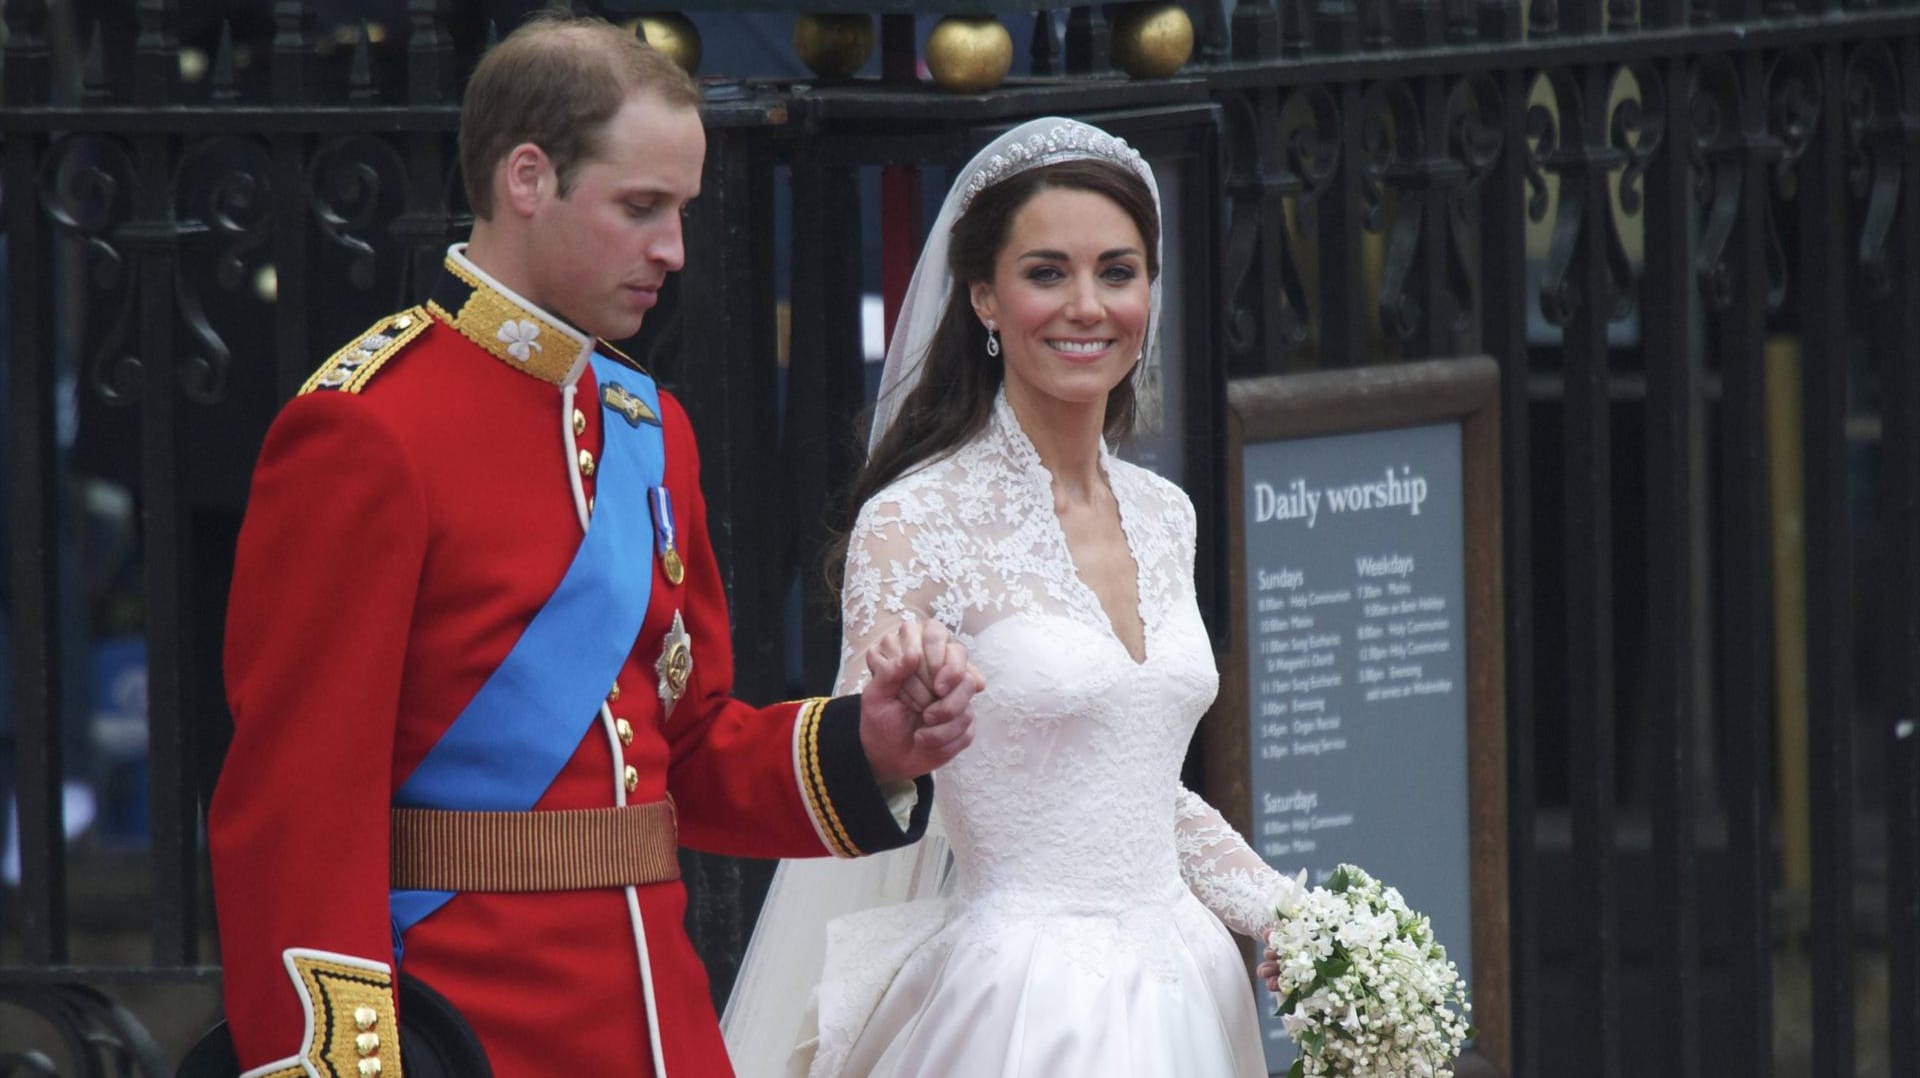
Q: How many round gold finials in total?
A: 4